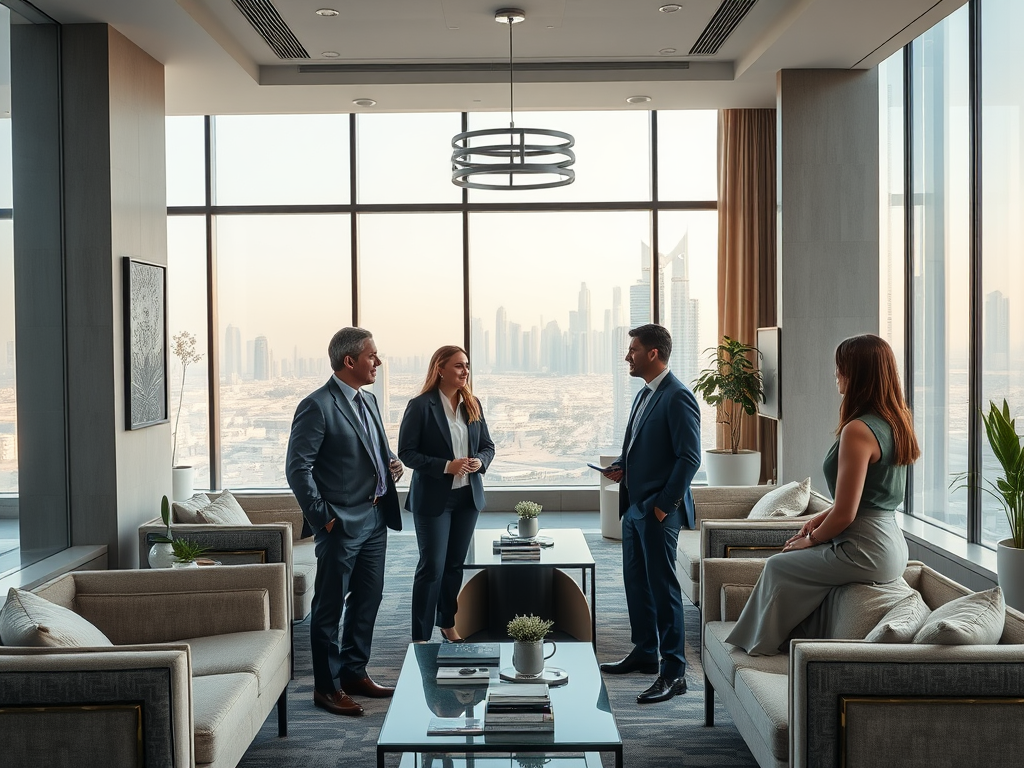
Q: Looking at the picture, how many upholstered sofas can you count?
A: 4